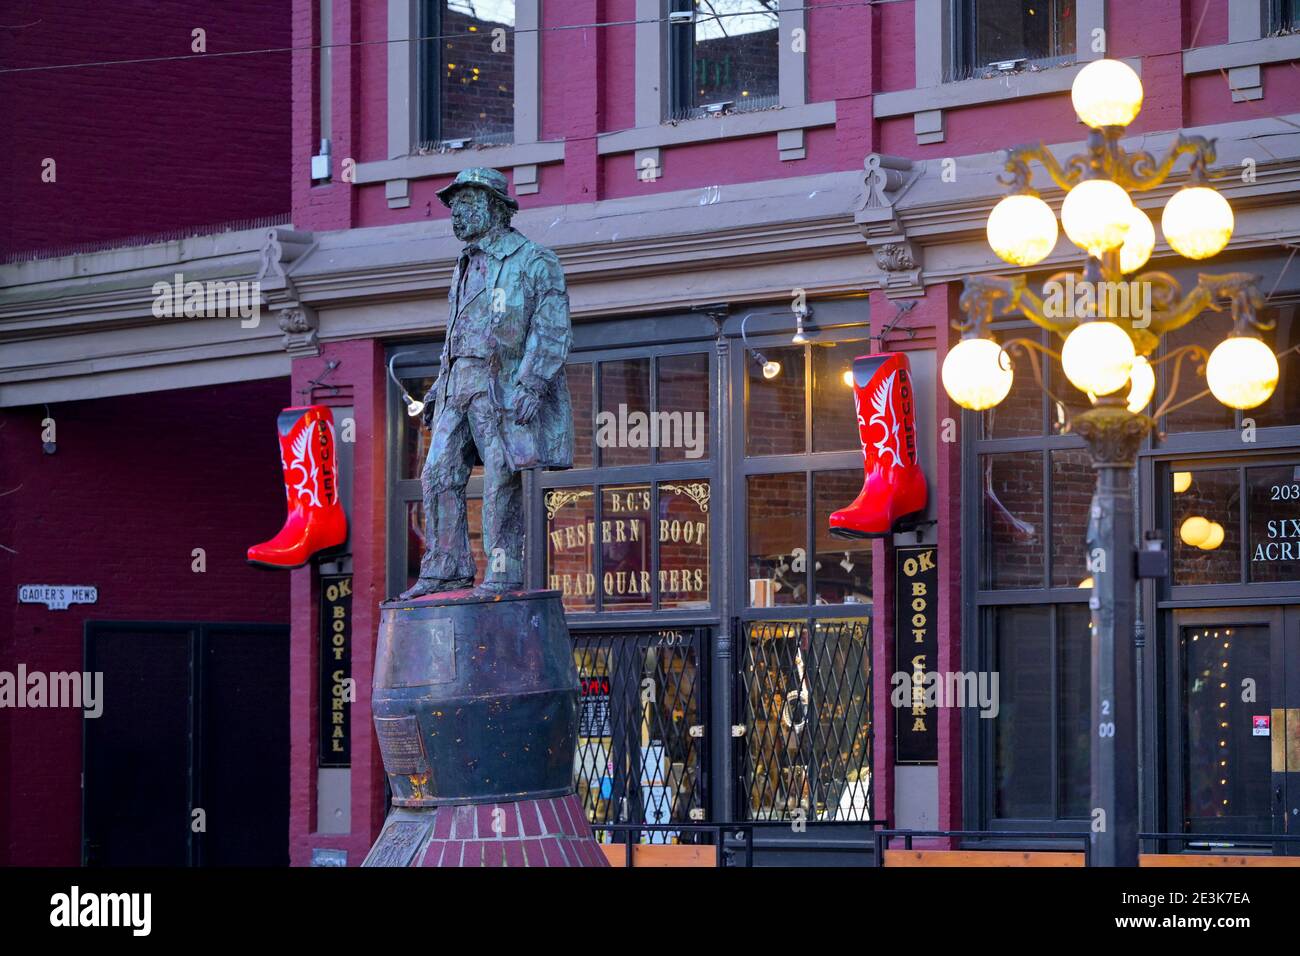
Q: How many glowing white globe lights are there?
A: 9